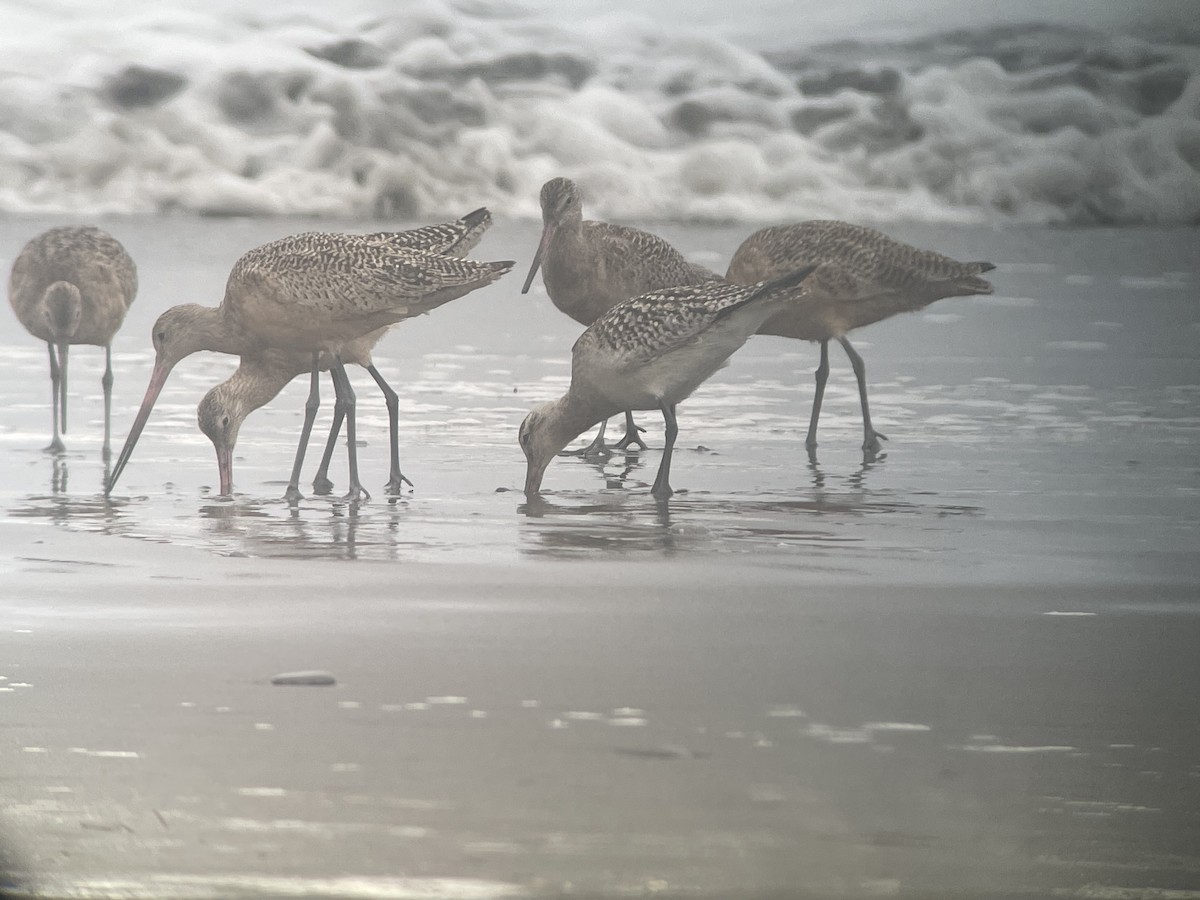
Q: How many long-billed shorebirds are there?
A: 6